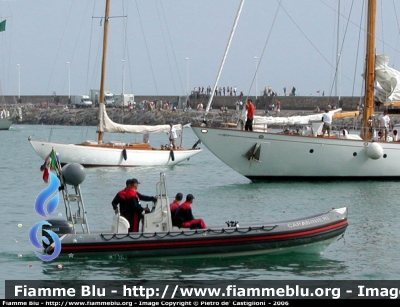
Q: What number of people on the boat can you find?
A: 4